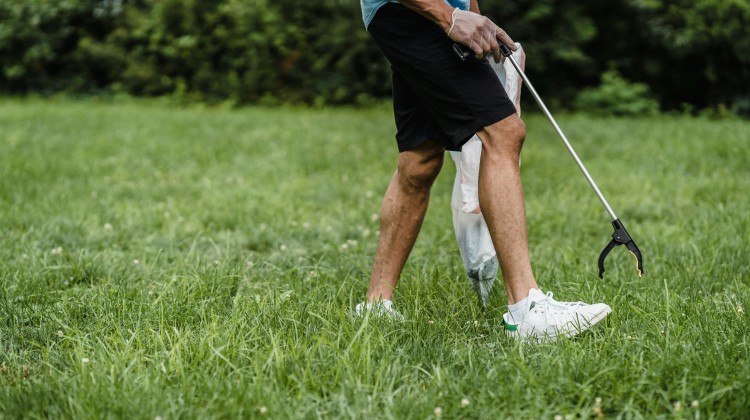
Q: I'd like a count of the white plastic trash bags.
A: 1